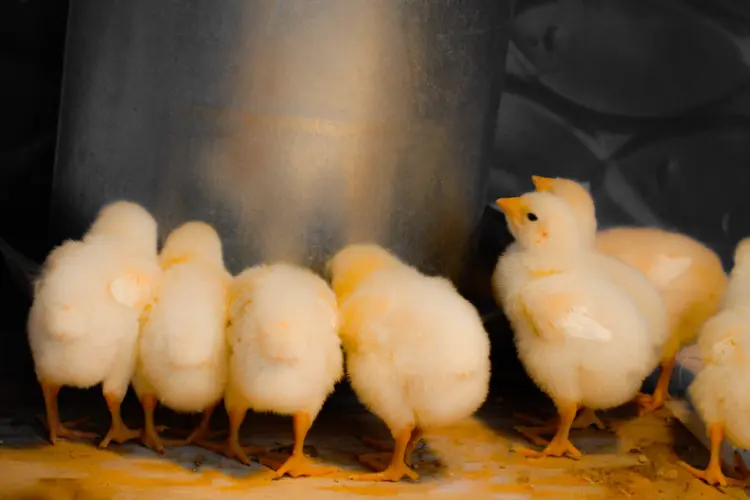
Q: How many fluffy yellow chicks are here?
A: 8